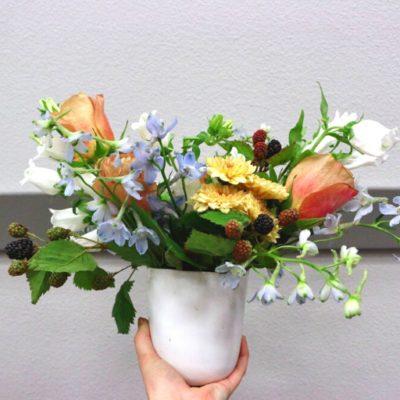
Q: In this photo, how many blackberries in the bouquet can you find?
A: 13